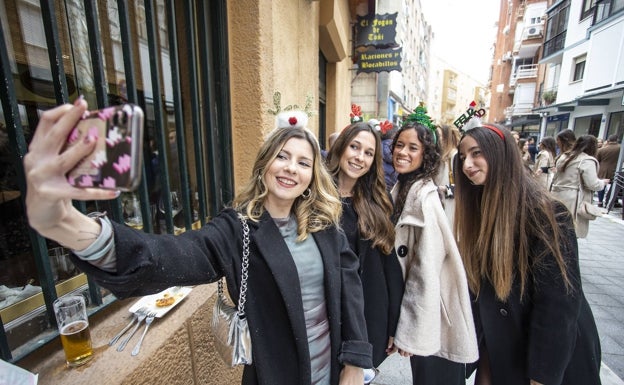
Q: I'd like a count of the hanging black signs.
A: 2